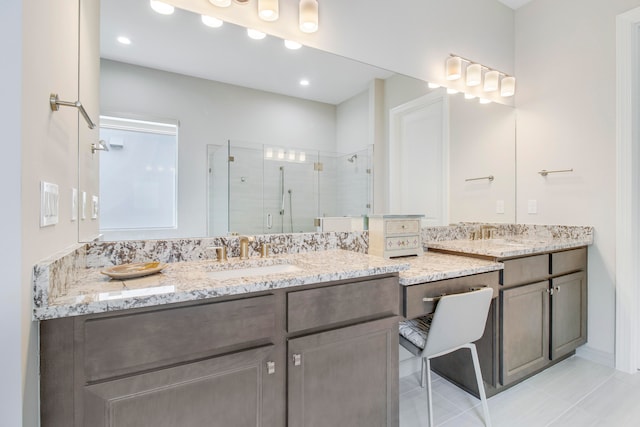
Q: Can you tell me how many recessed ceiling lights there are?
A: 2